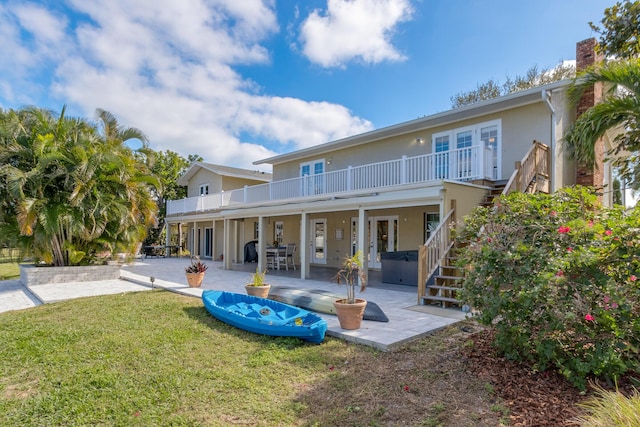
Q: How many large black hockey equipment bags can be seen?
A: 0